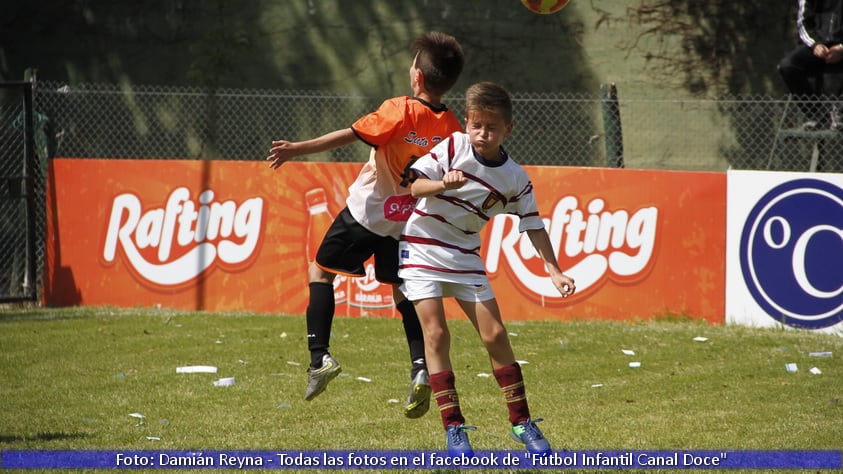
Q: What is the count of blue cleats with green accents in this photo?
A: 2